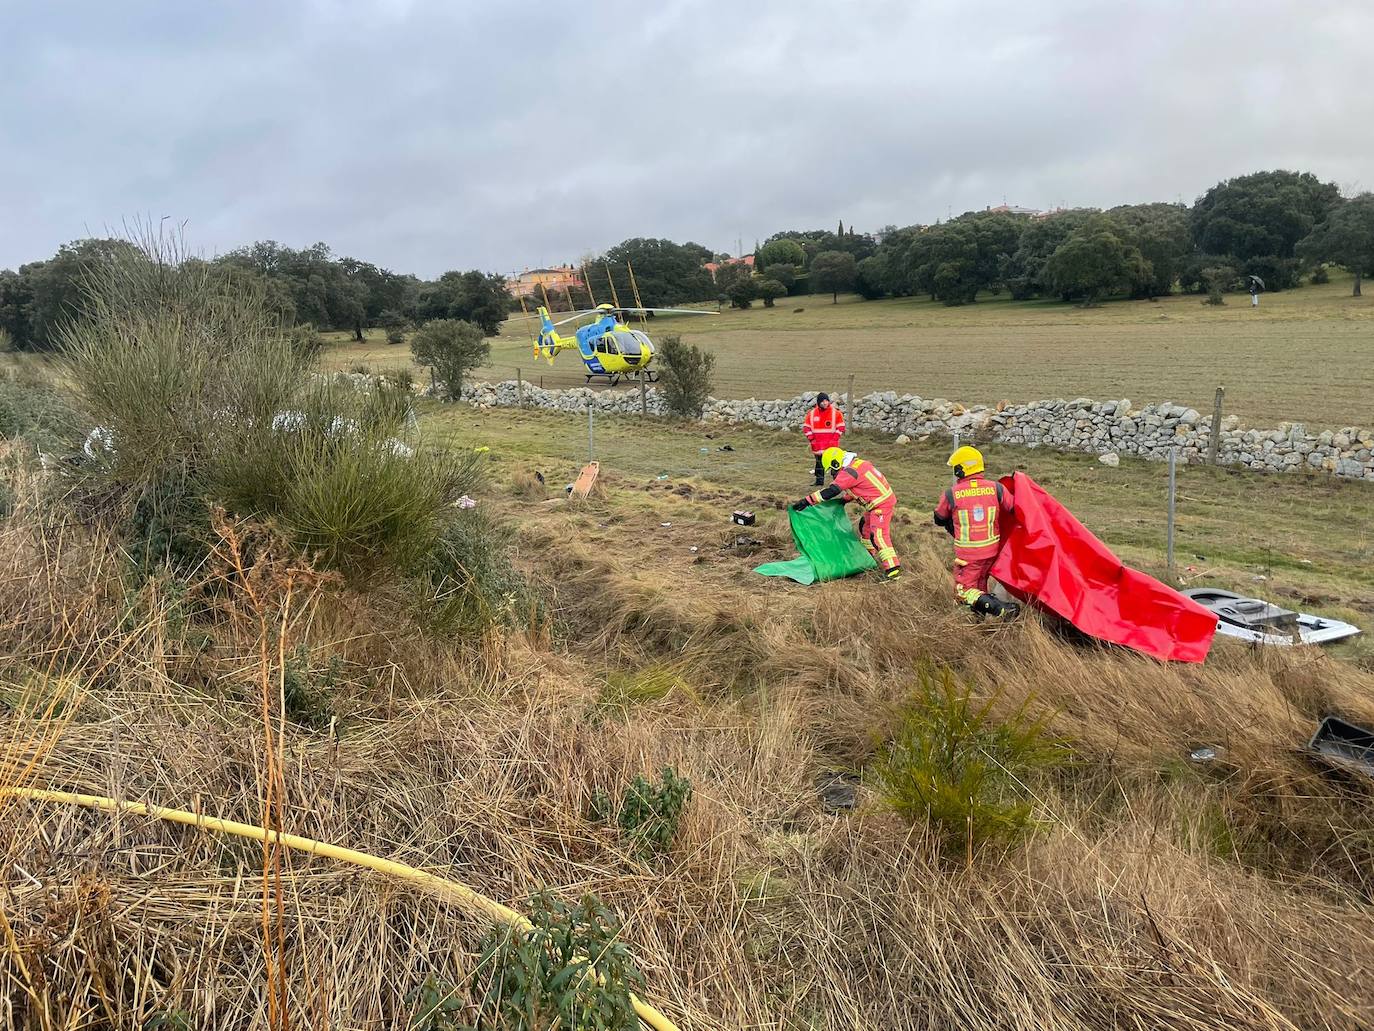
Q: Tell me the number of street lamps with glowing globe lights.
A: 0